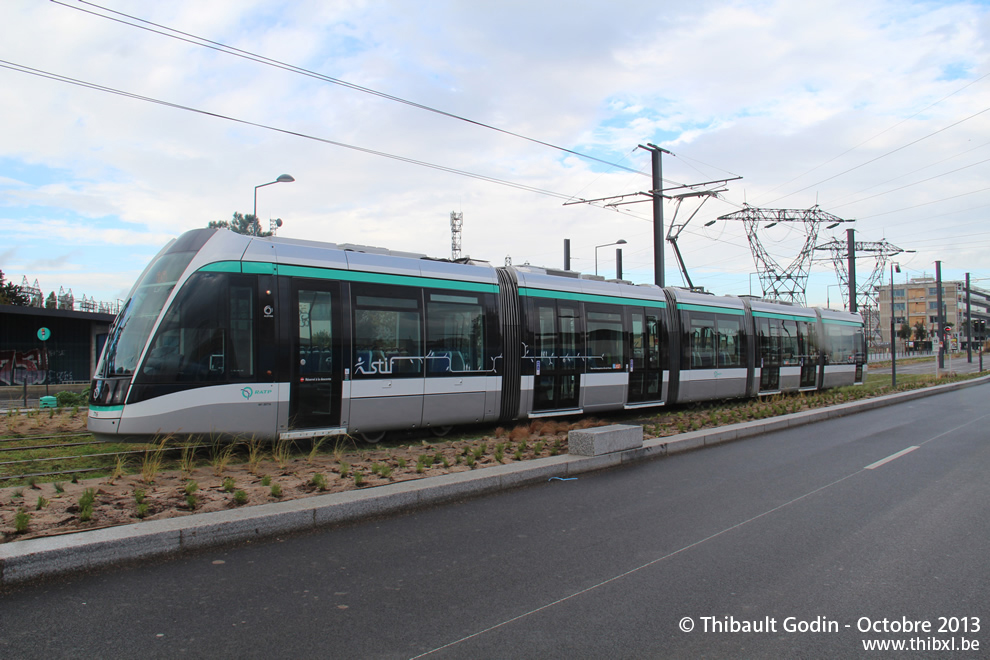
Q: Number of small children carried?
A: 0